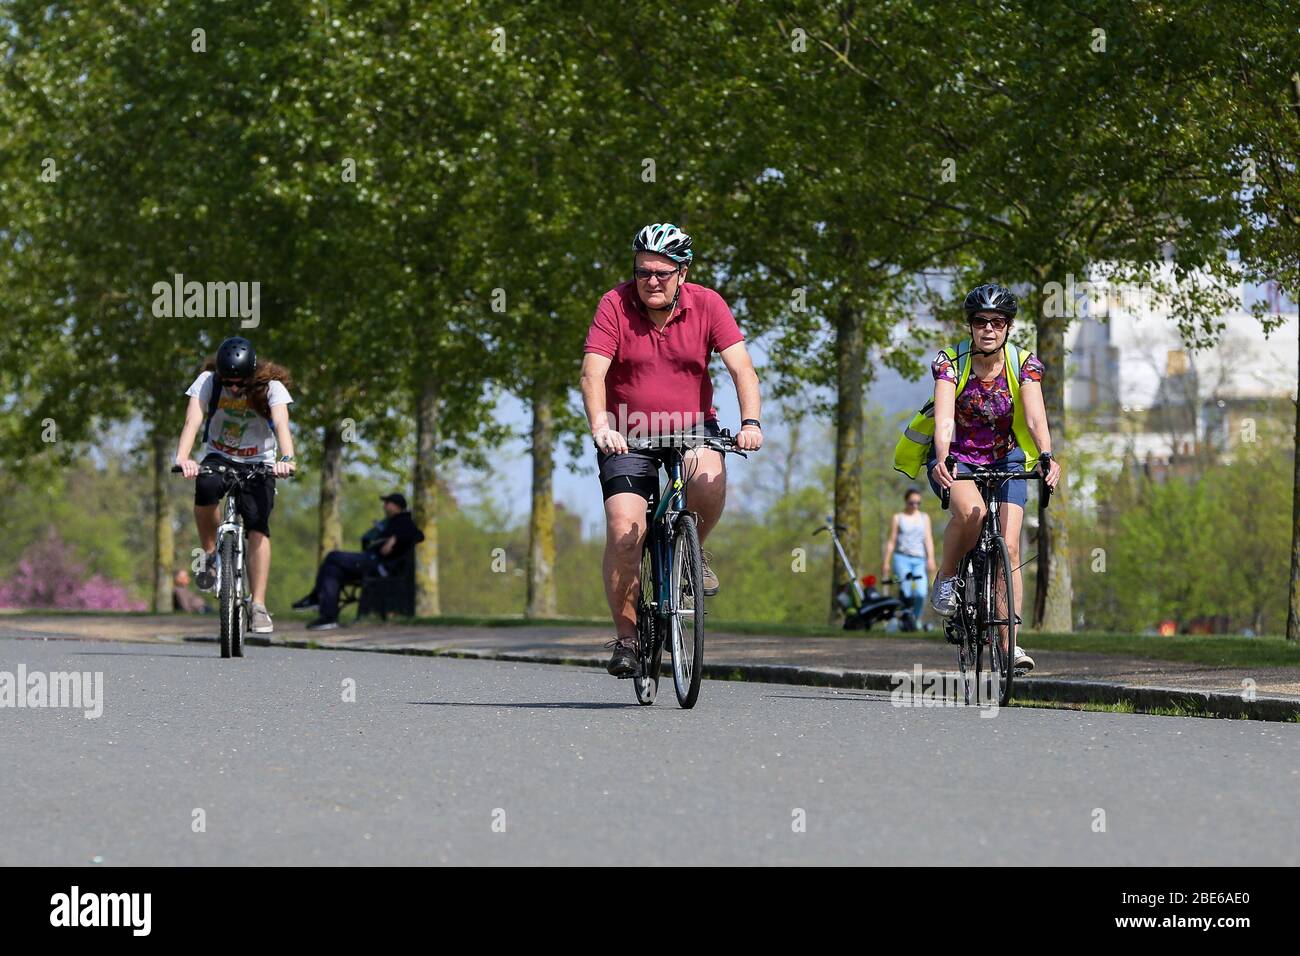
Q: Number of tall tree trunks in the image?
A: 7